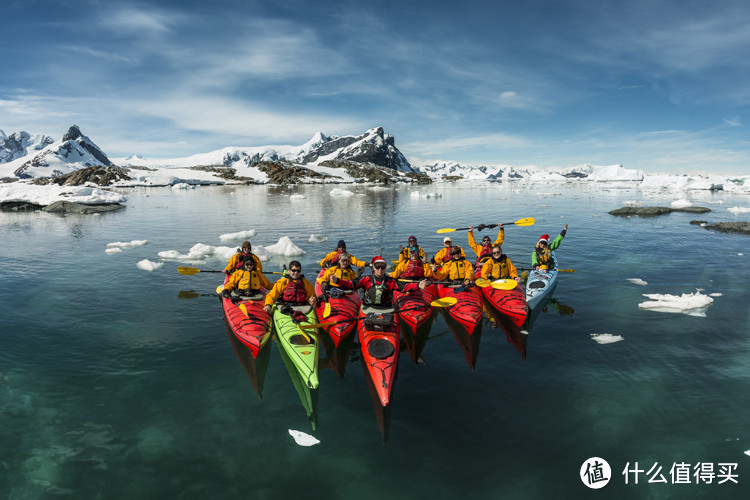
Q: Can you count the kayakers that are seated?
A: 13